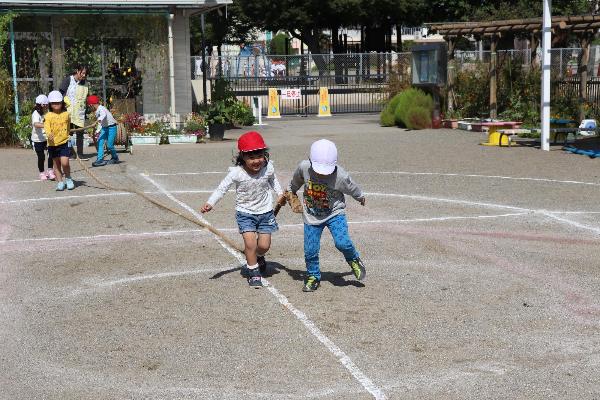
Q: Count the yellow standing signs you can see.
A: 2